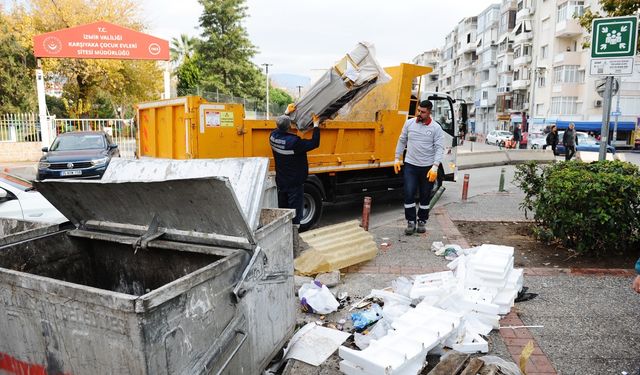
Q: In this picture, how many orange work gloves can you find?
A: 4